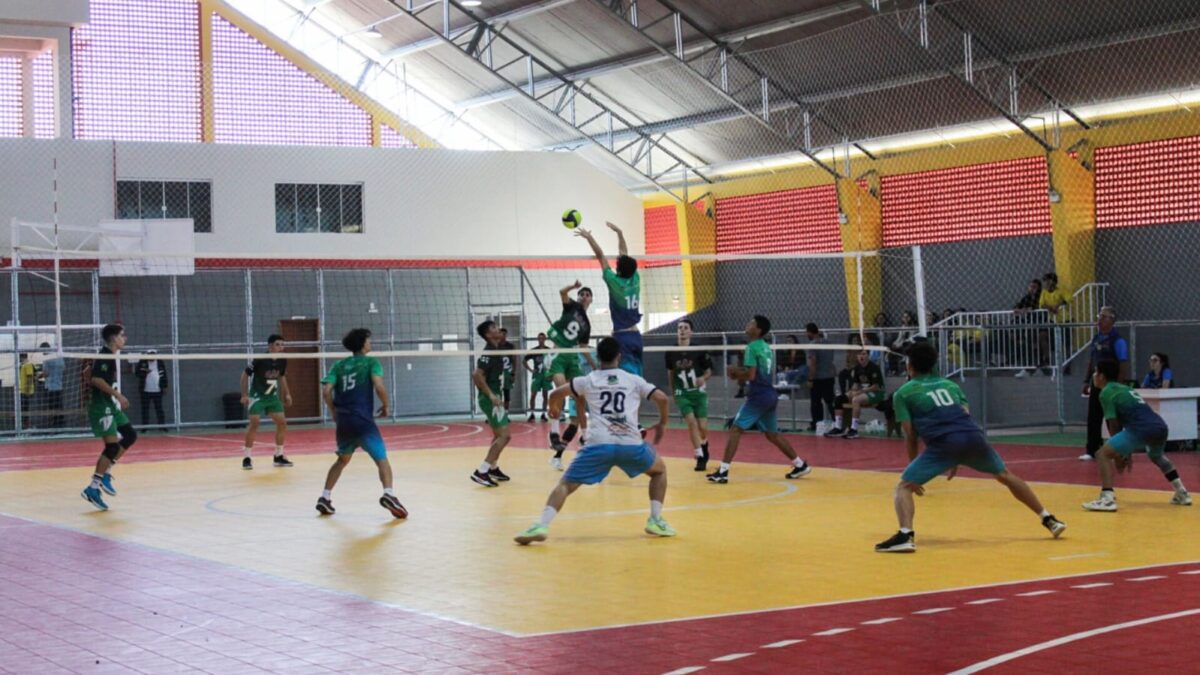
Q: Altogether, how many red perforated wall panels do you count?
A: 4